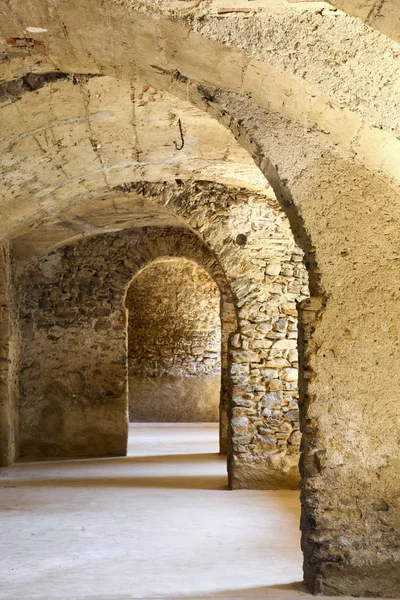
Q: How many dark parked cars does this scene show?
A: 0